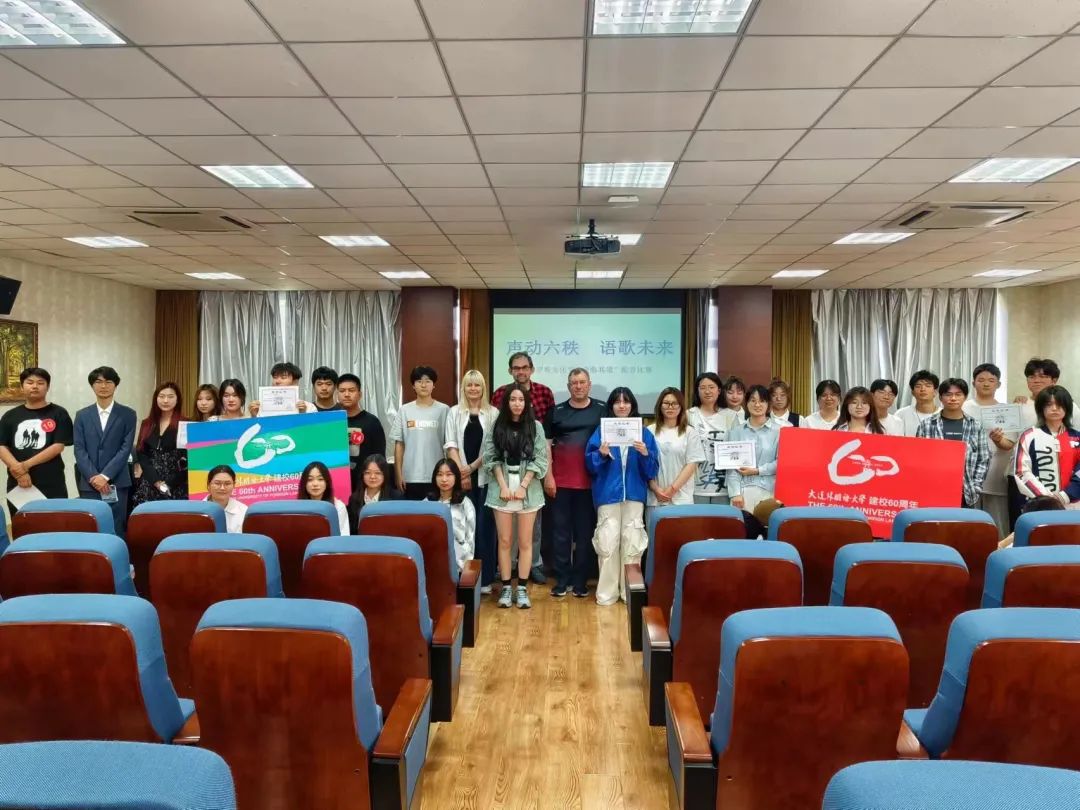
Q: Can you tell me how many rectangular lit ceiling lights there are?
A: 14